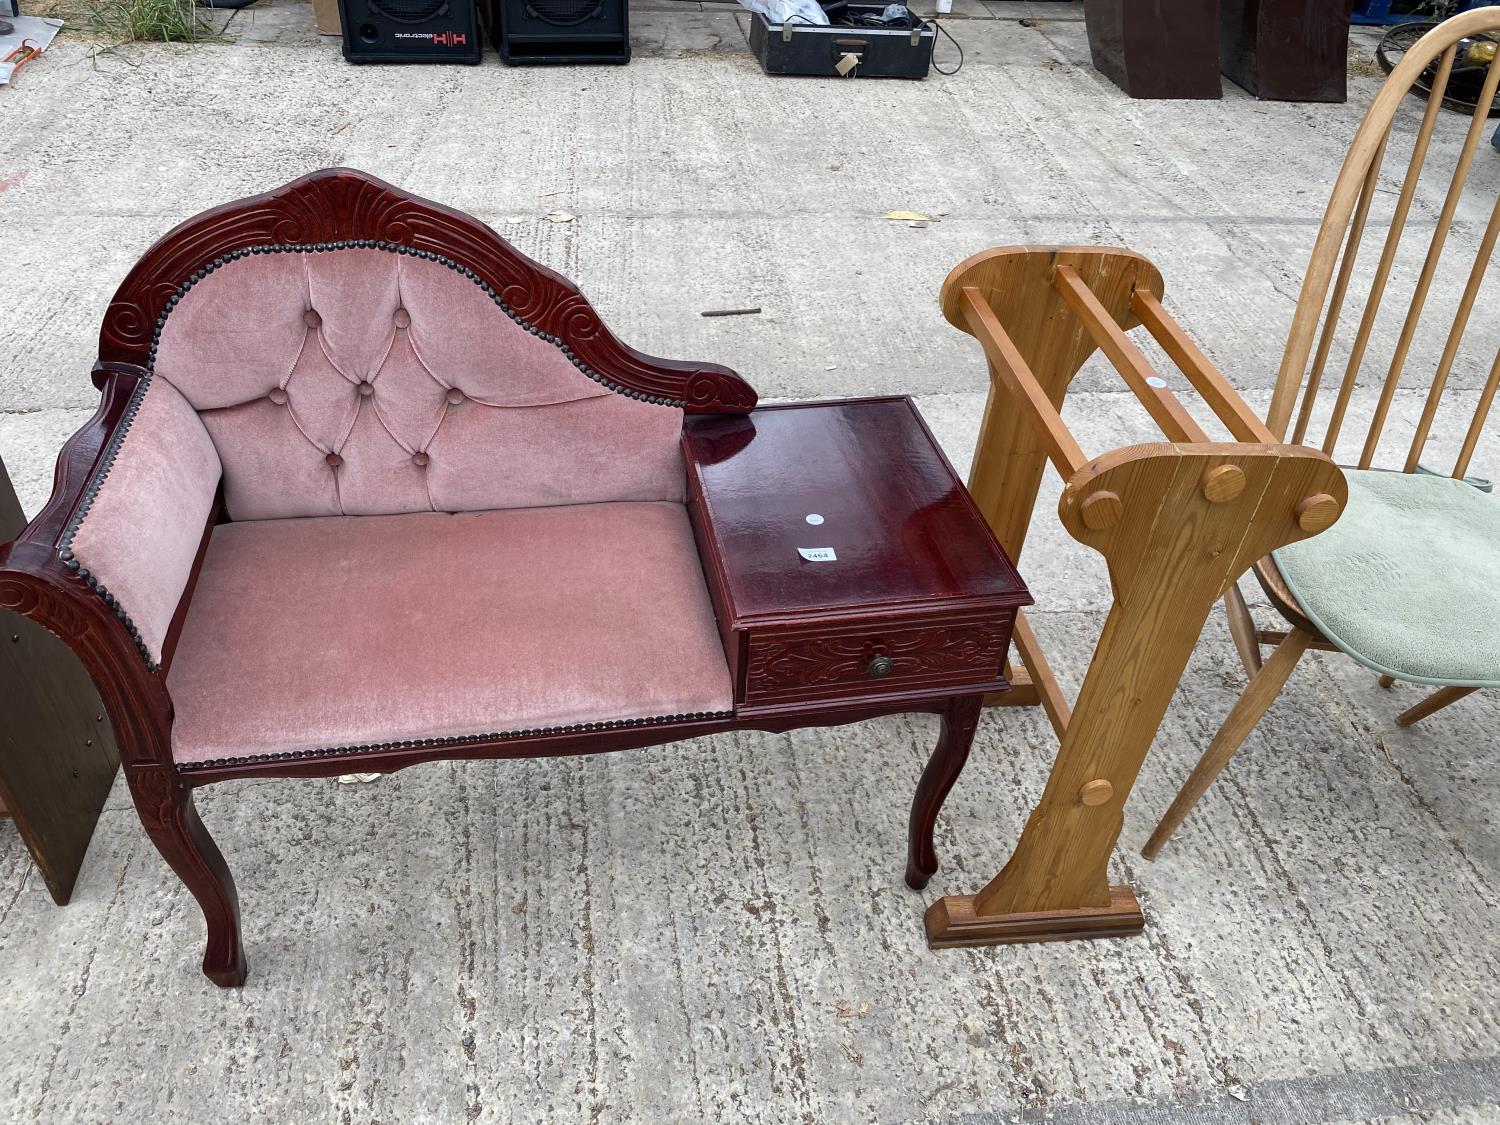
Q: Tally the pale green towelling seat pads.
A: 1